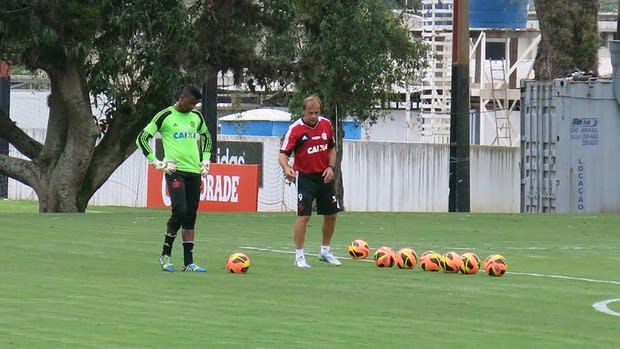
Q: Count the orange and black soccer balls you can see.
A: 8